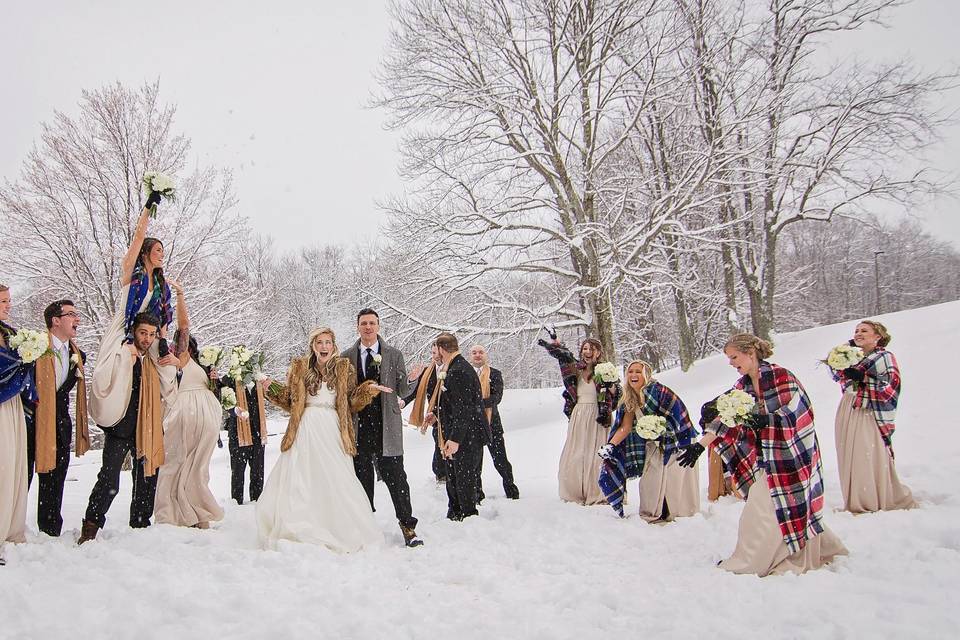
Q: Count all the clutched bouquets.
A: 9